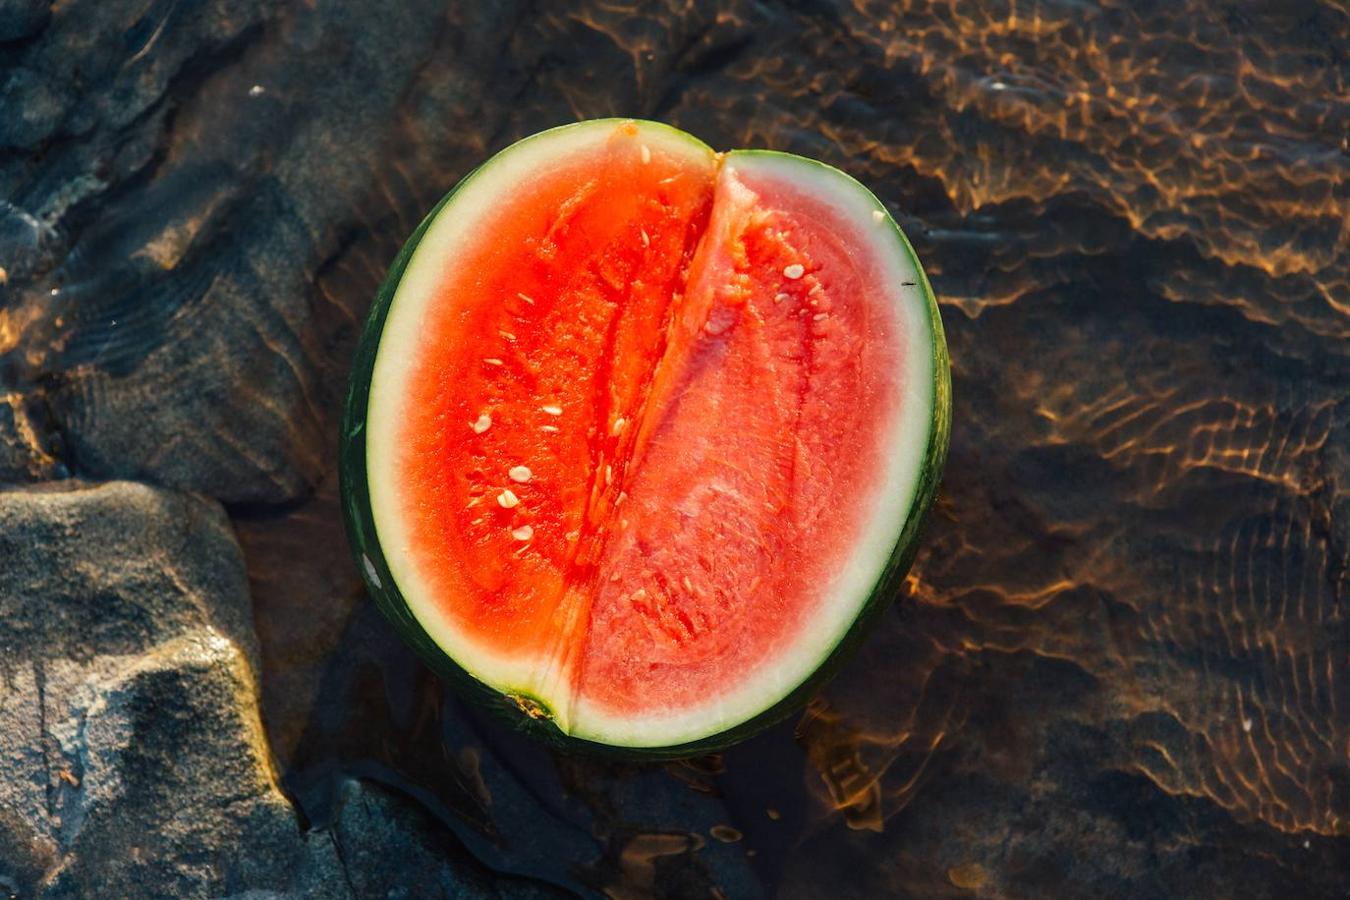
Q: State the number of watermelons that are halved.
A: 1